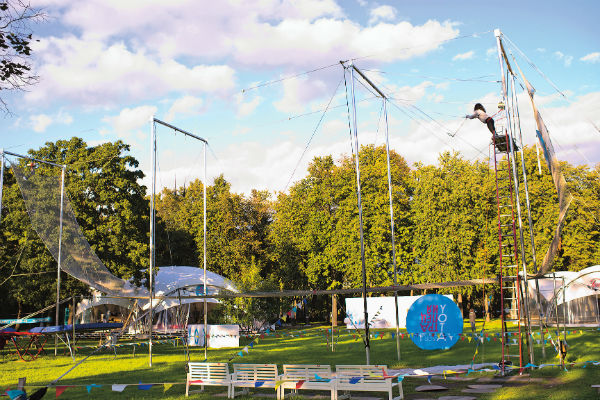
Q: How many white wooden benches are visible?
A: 4